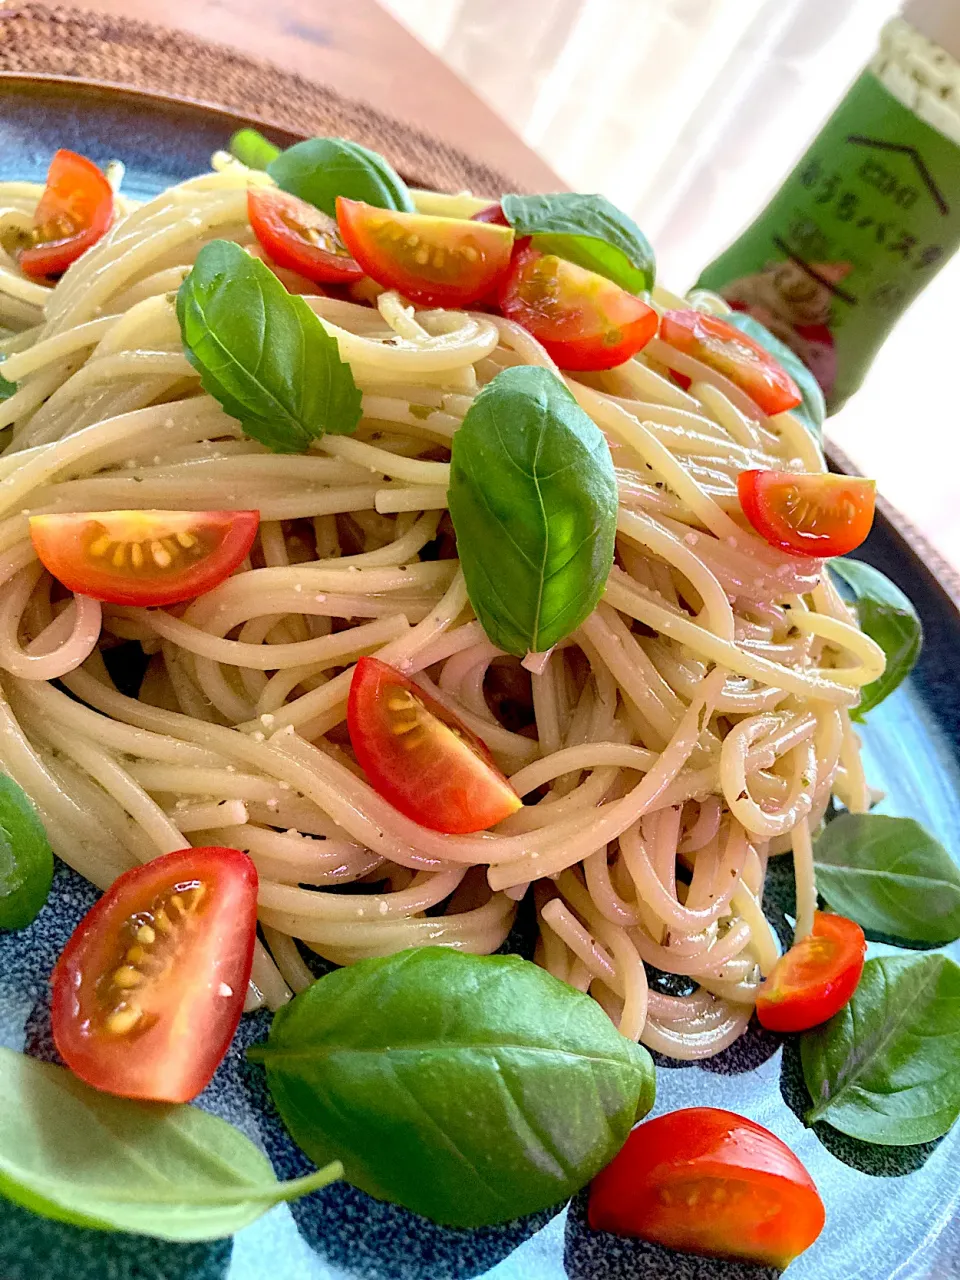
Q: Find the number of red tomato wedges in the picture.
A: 11